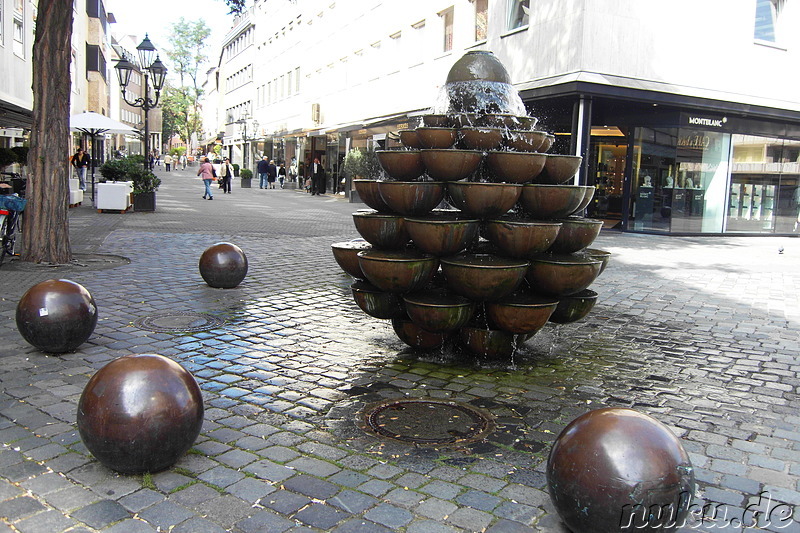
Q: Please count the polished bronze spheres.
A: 4